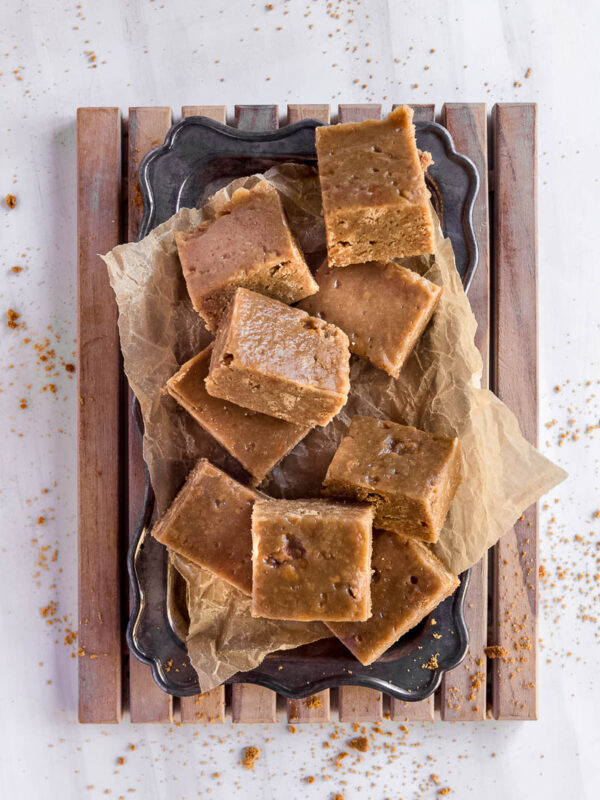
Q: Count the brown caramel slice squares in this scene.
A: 9